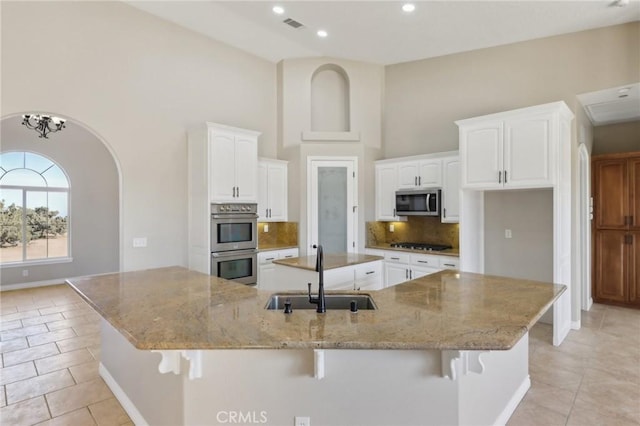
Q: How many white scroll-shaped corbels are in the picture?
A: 5